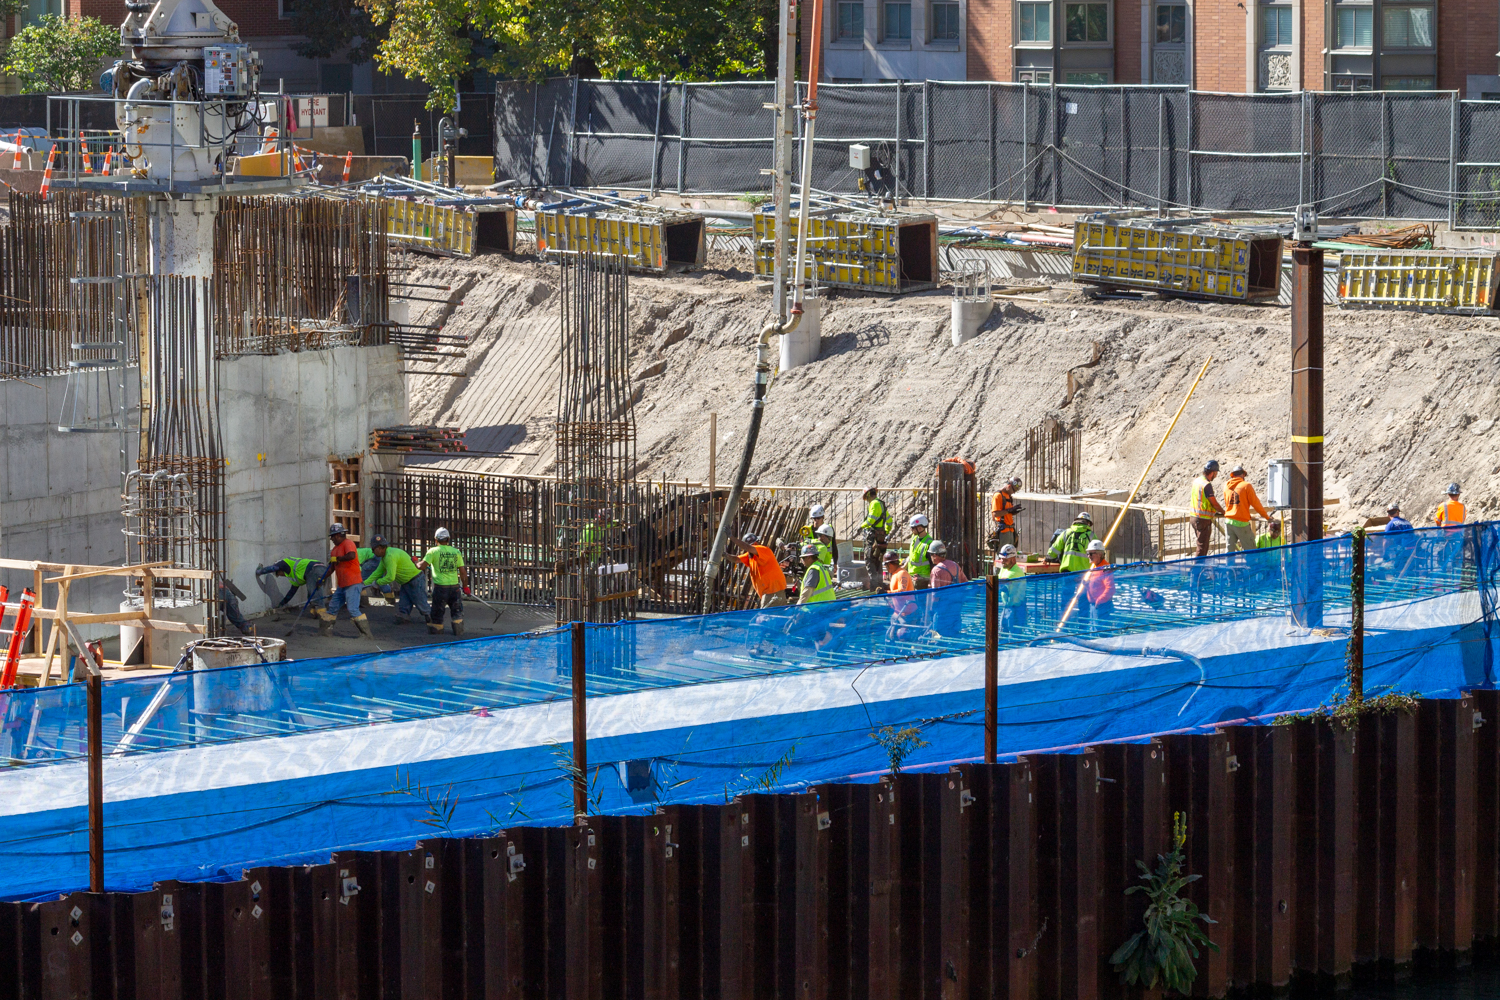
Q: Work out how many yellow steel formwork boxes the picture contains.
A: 5